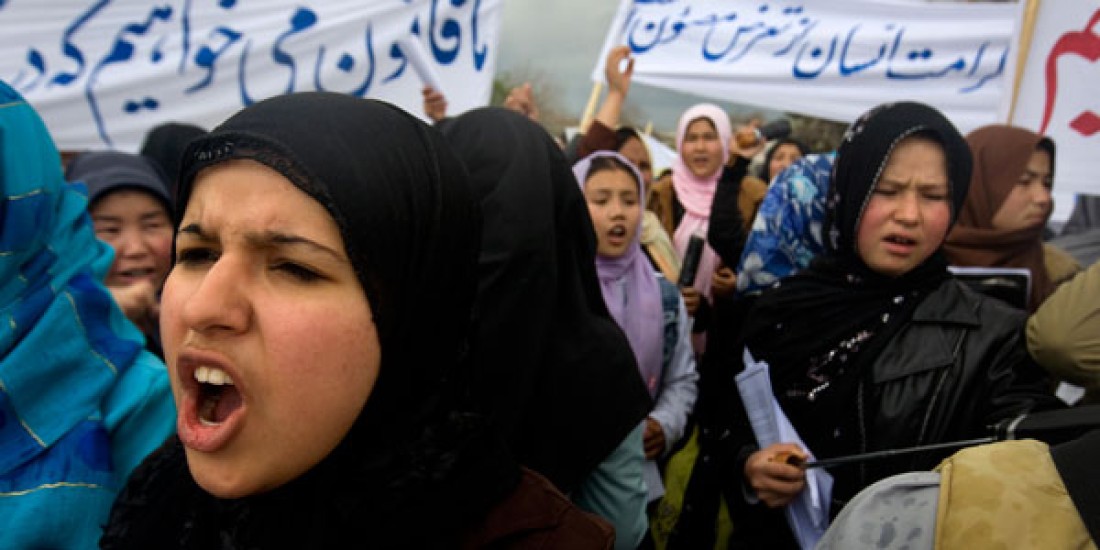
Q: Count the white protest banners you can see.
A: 3